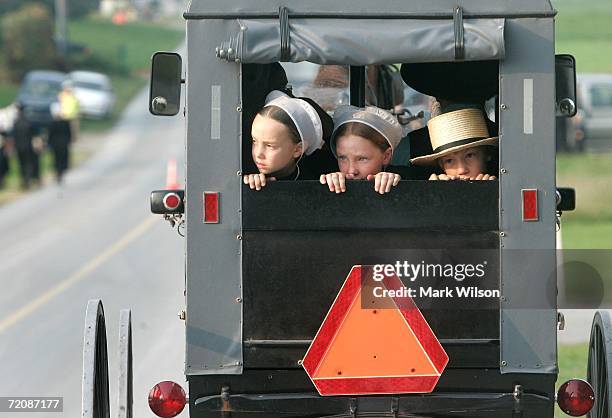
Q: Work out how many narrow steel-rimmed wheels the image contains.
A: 3